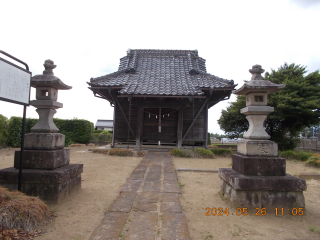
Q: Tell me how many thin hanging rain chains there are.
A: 2